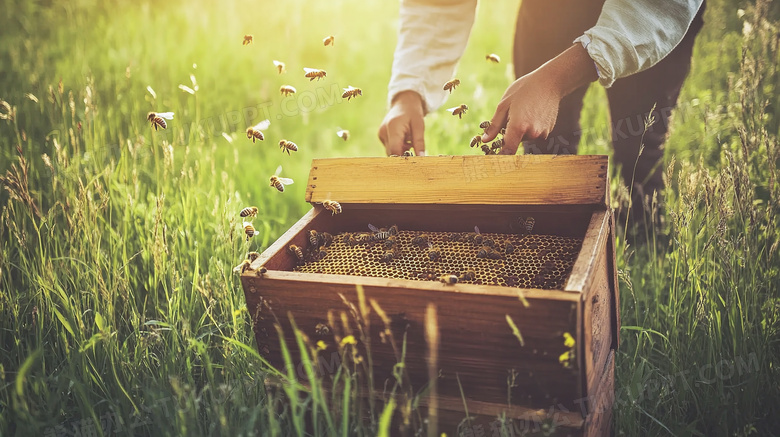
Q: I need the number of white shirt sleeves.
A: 2